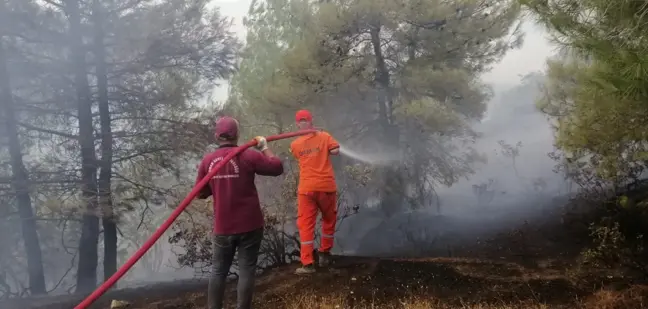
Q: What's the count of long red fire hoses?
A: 1